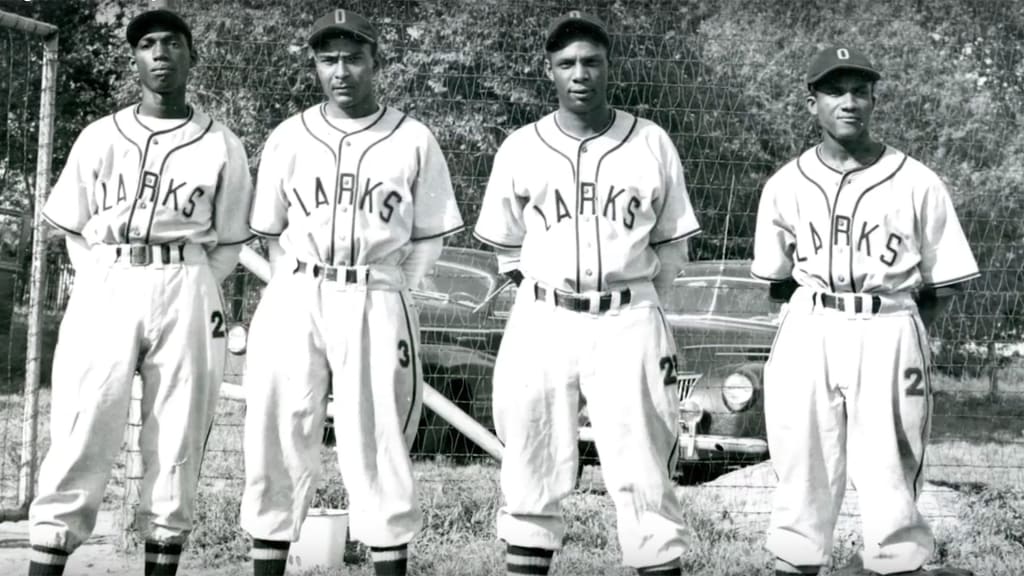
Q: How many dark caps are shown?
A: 4